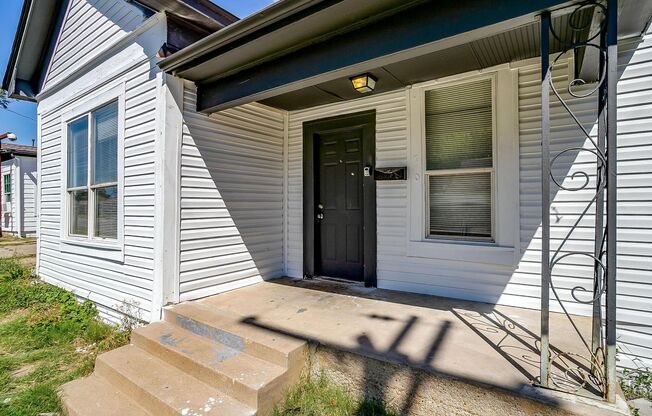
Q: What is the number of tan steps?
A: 4